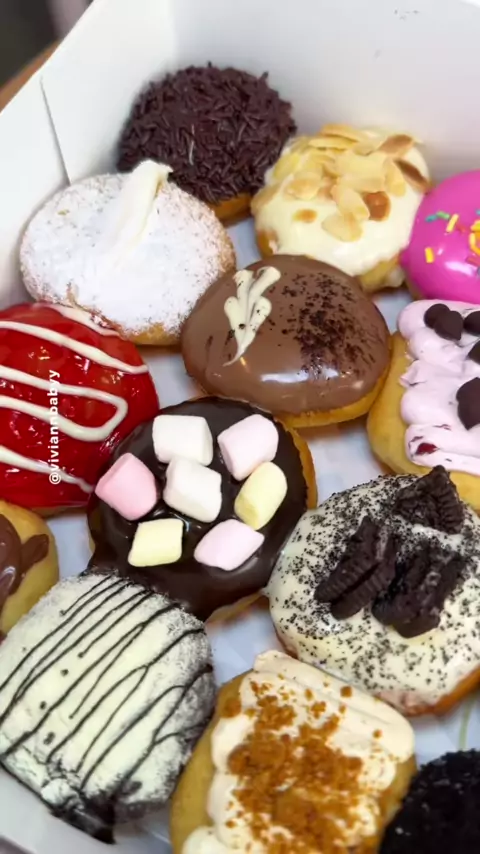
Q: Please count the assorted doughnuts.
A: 13